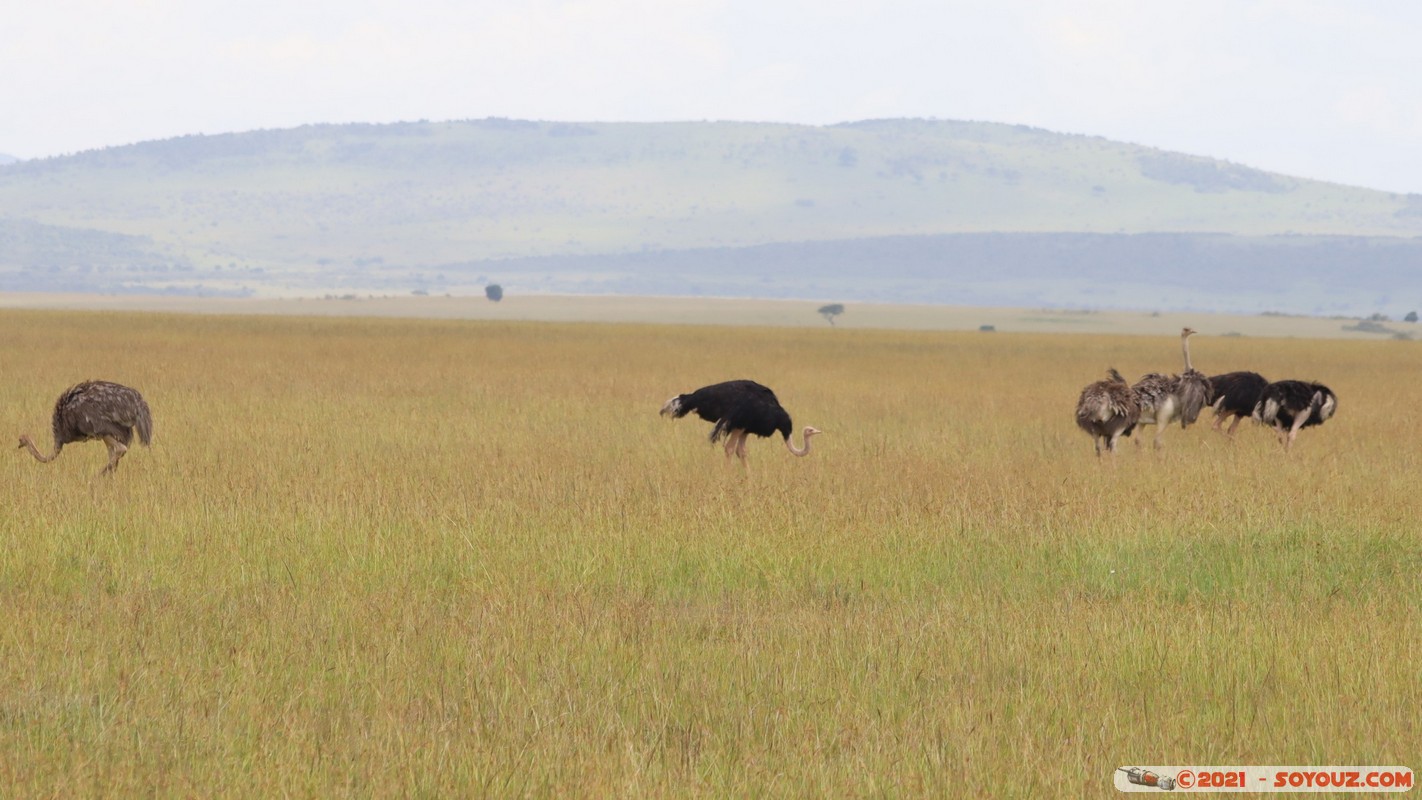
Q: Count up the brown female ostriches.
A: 3